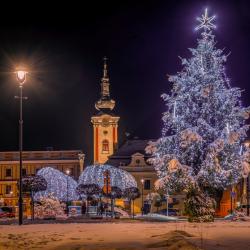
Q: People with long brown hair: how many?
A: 0